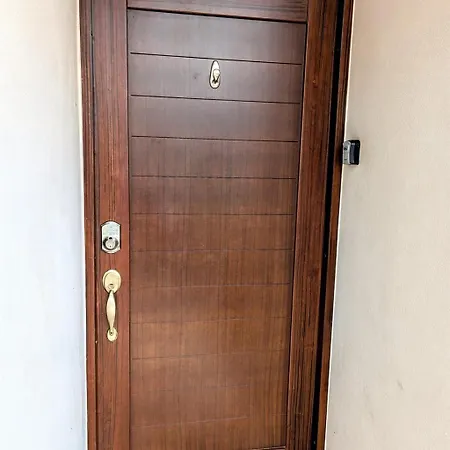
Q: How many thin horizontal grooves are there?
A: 11